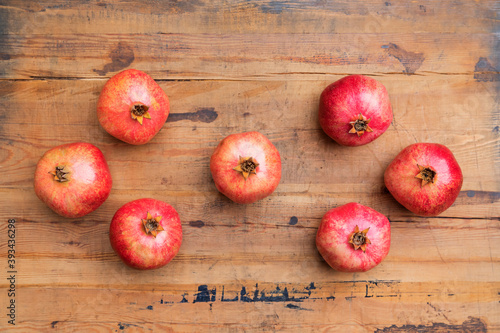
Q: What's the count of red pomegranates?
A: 7